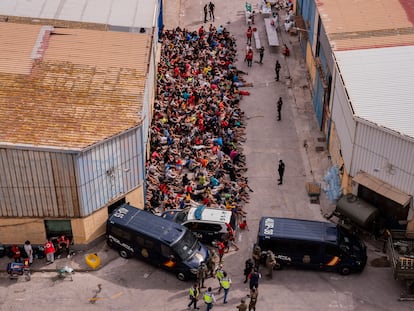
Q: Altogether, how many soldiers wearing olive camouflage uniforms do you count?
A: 6